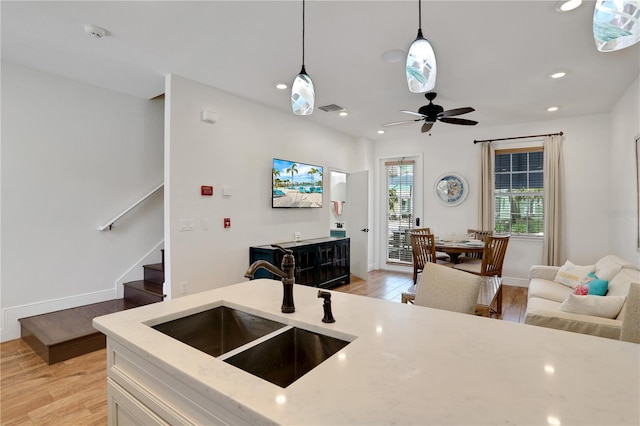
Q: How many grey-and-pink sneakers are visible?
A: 0